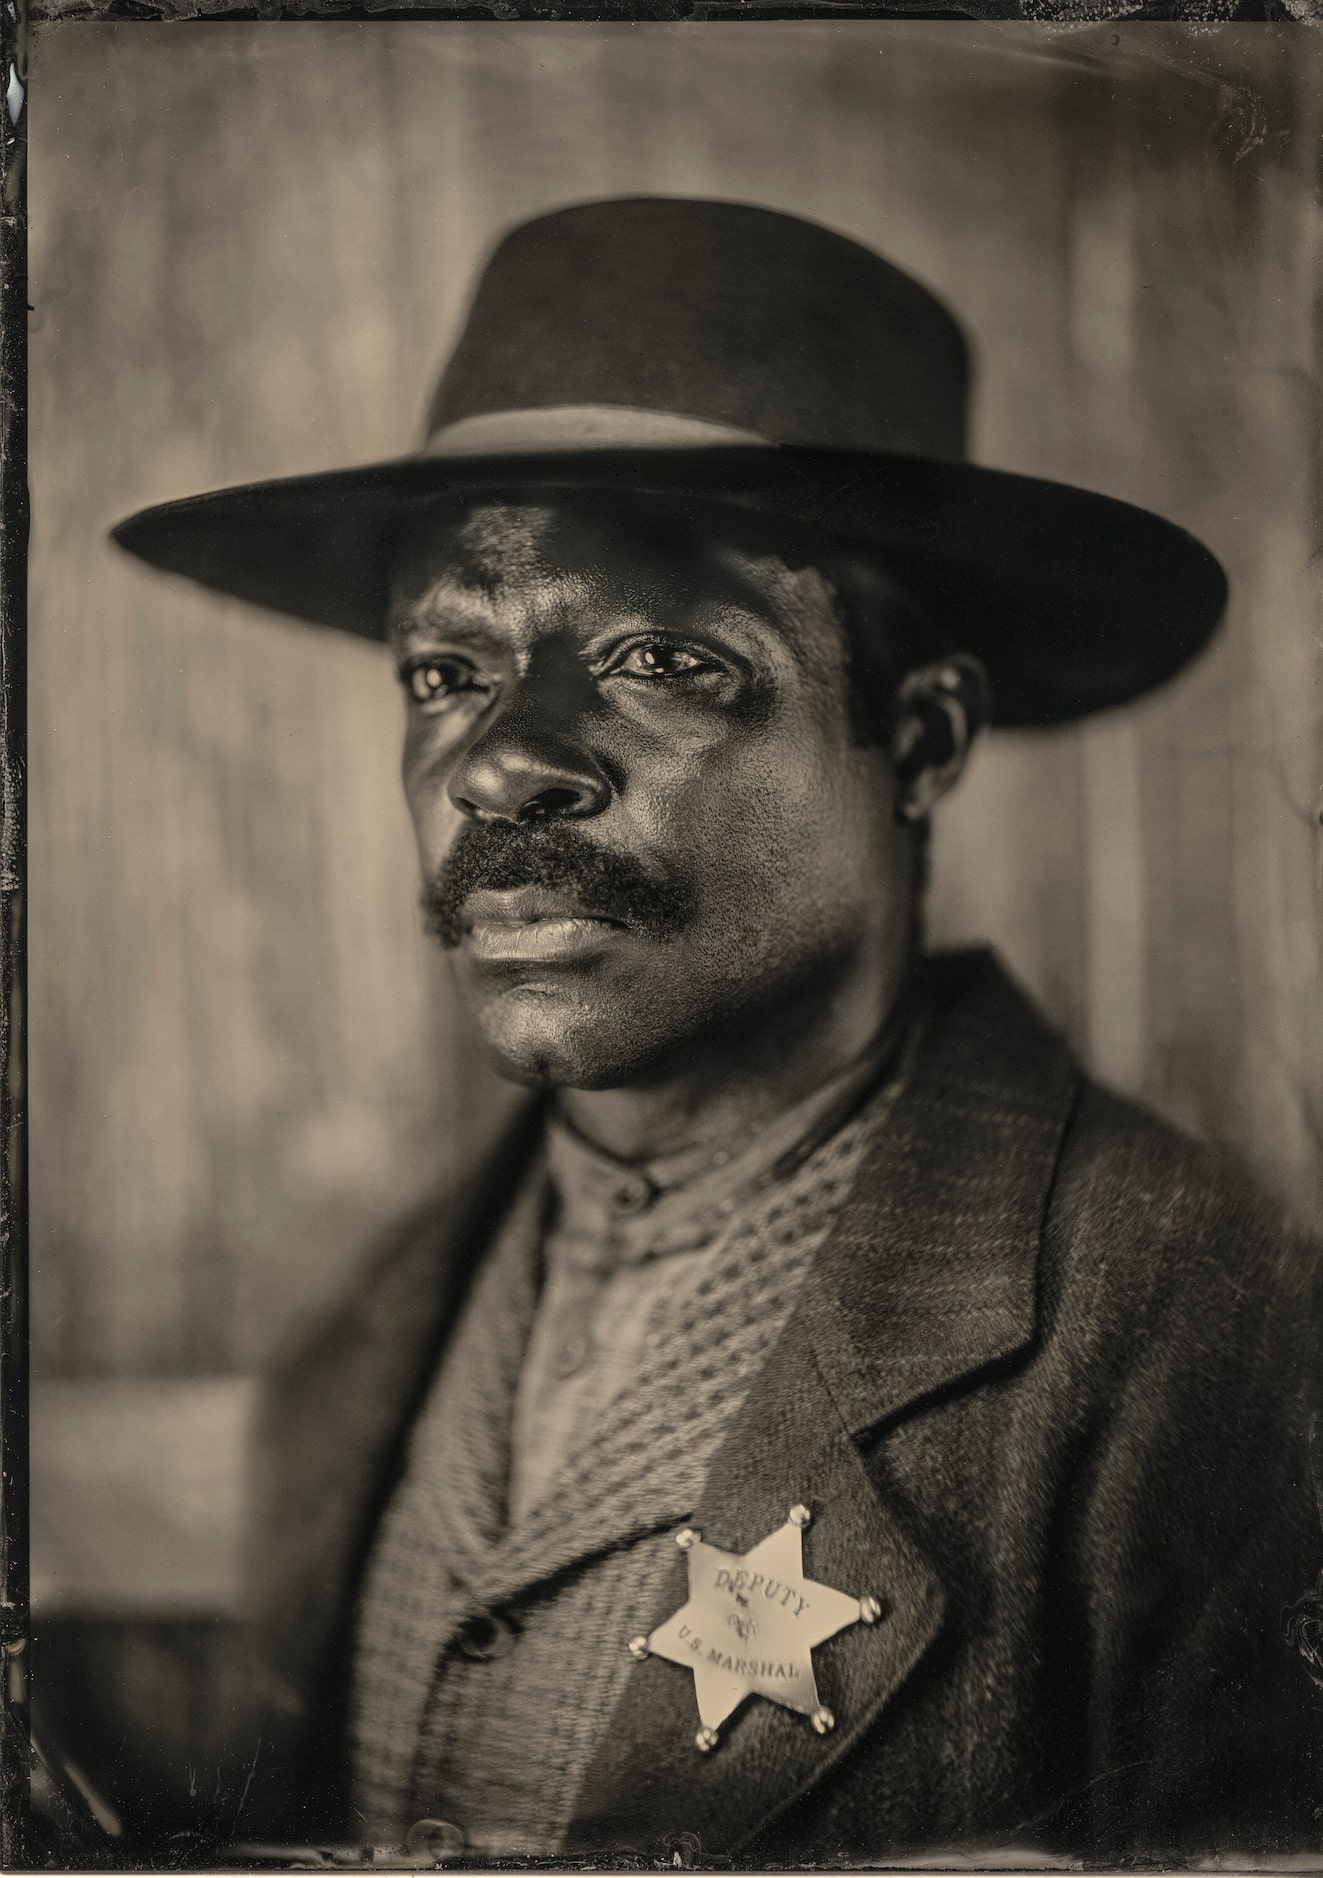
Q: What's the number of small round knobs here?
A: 6